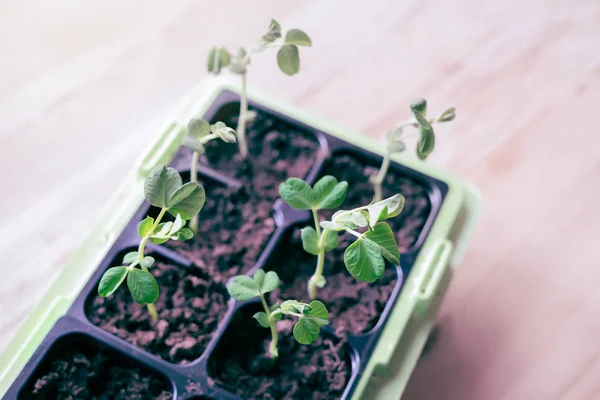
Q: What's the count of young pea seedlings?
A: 6